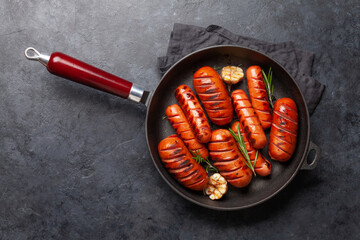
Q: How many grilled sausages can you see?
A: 9